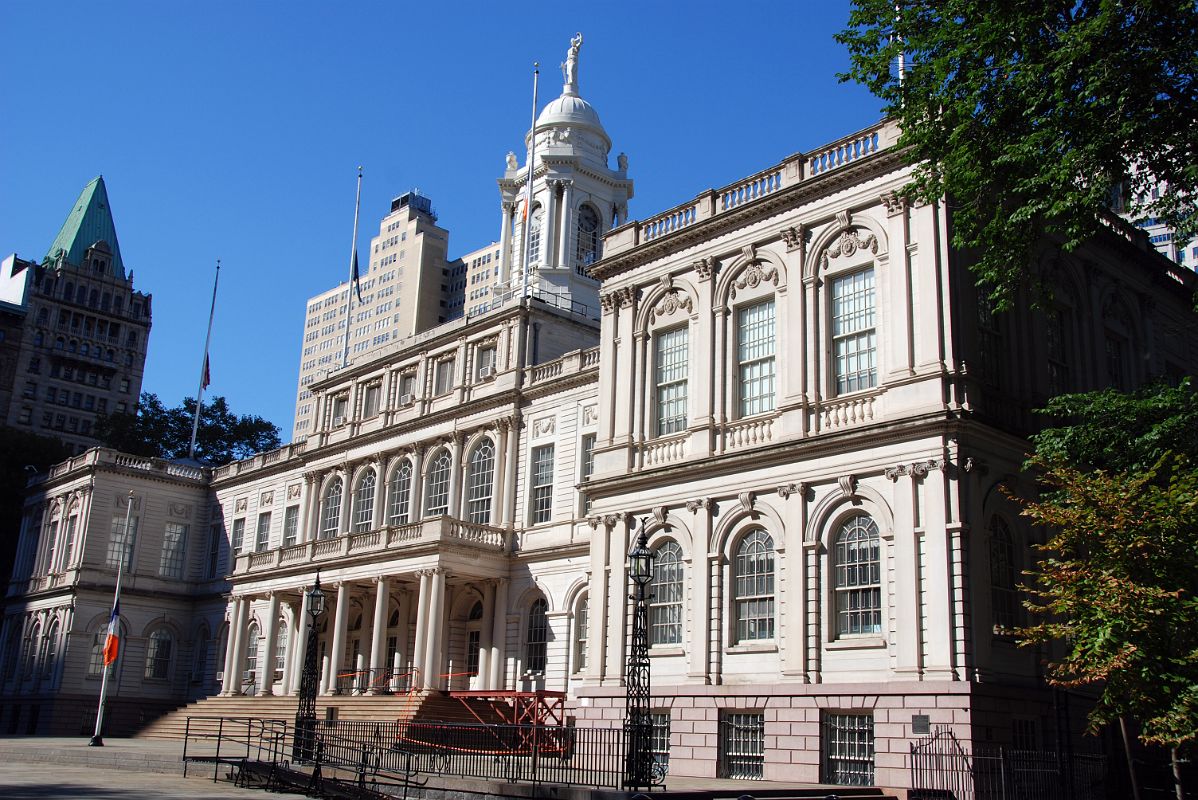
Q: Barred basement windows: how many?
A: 3